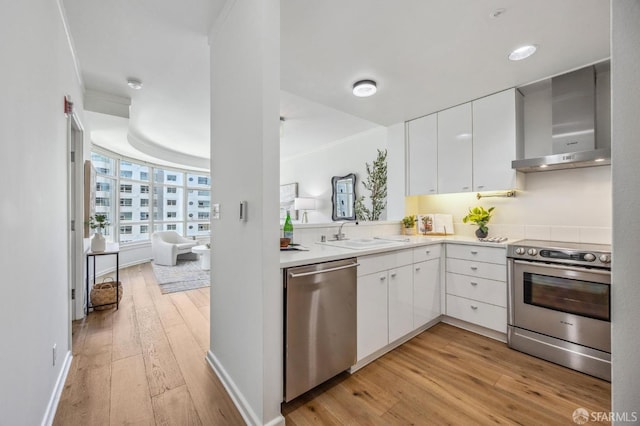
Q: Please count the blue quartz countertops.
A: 0